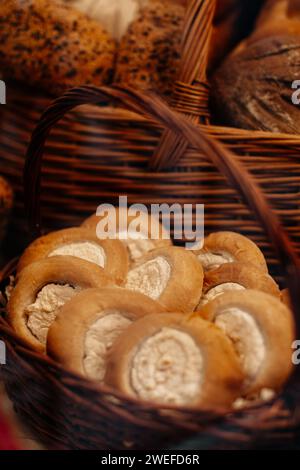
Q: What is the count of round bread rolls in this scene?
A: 9